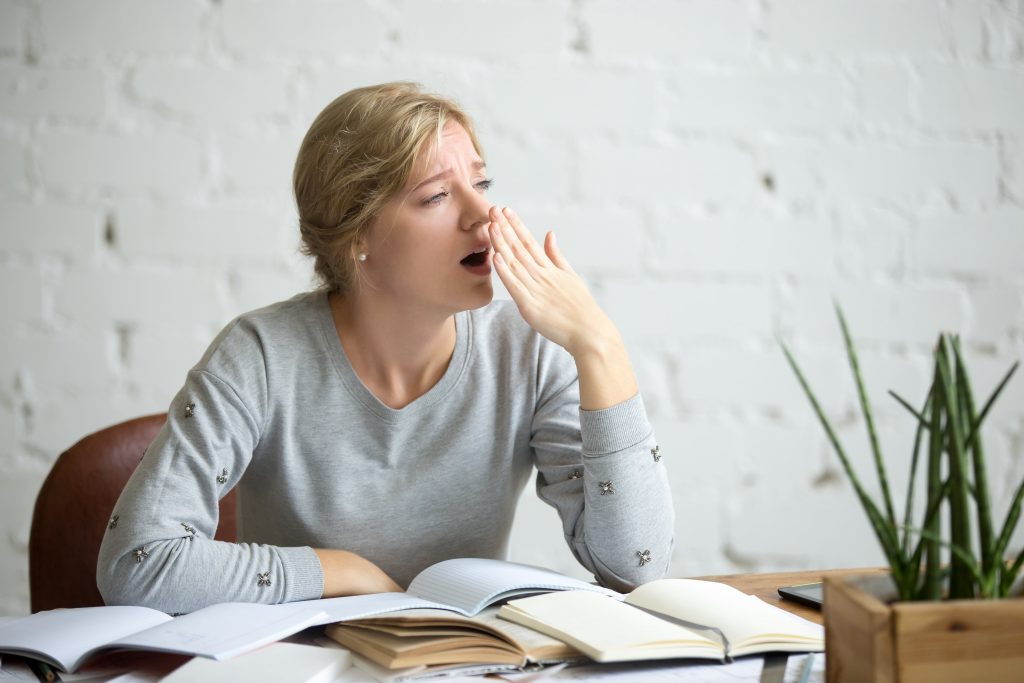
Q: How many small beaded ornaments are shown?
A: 10